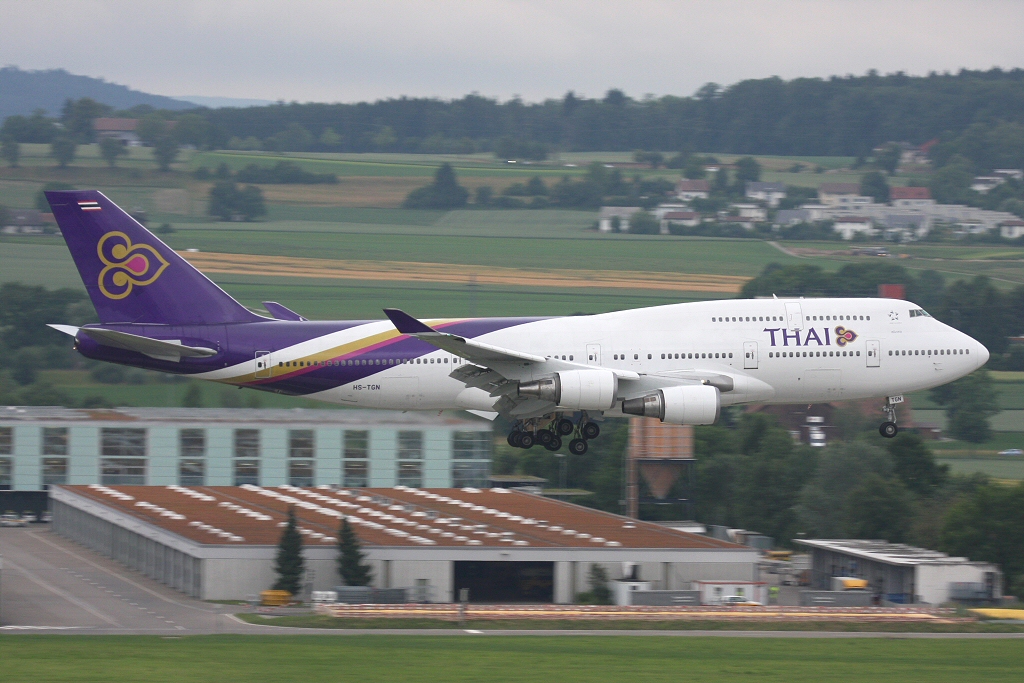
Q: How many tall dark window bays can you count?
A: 9